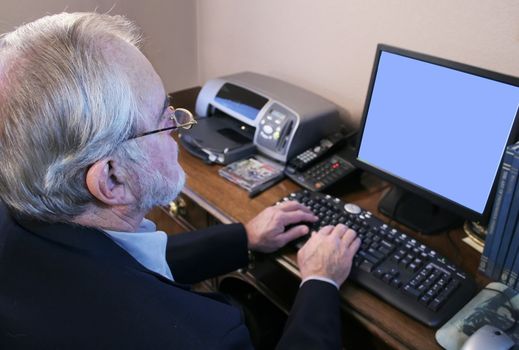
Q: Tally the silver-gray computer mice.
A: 1